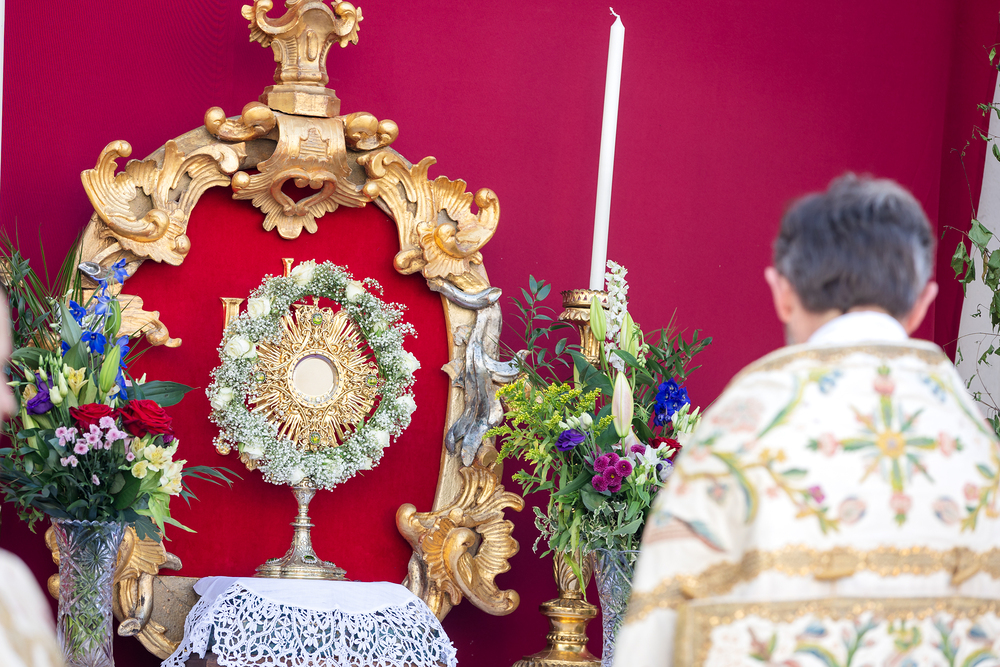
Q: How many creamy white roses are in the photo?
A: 12